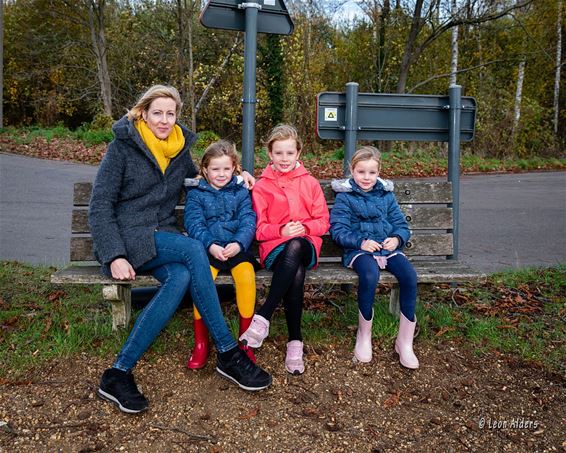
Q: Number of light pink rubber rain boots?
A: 2